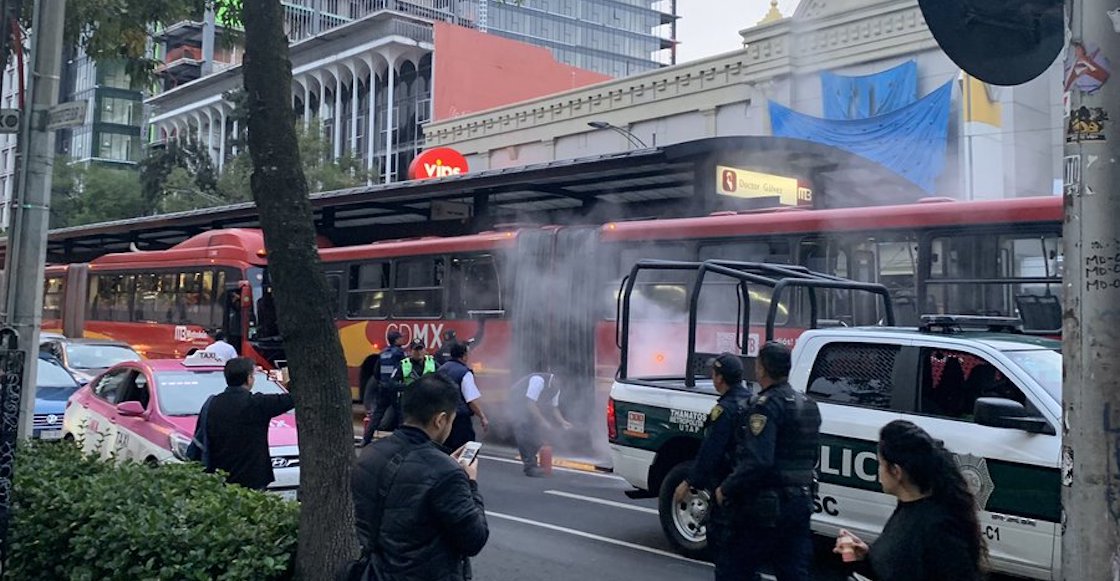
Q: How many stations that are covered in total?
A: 1